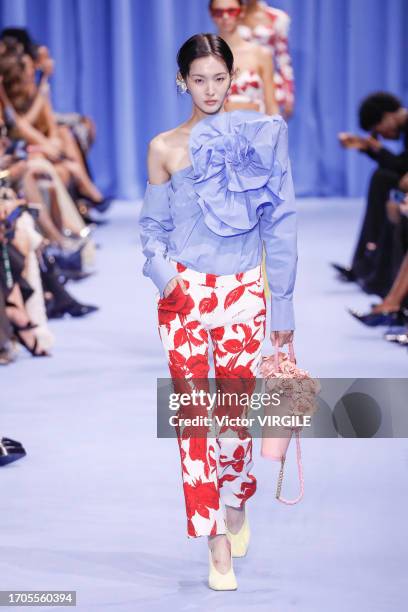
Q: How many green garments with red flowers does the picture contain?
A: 0